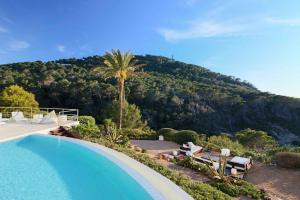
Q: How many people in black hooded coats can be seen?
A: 0